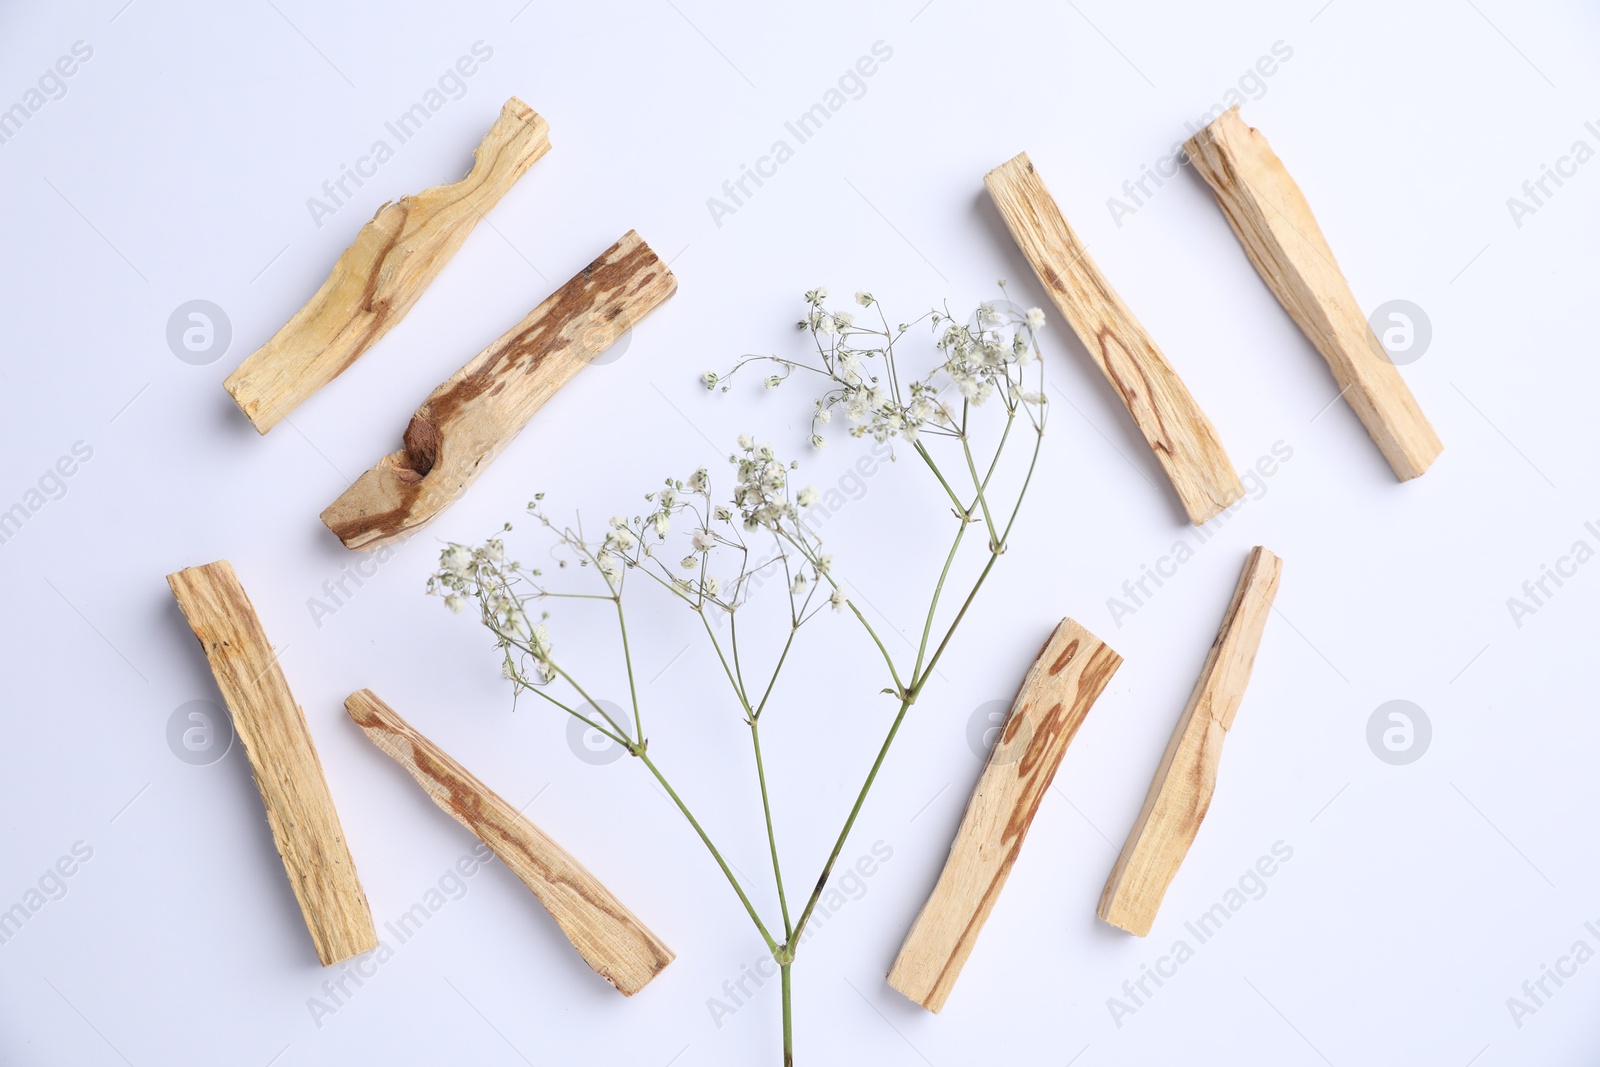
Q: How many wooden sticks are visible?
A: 8